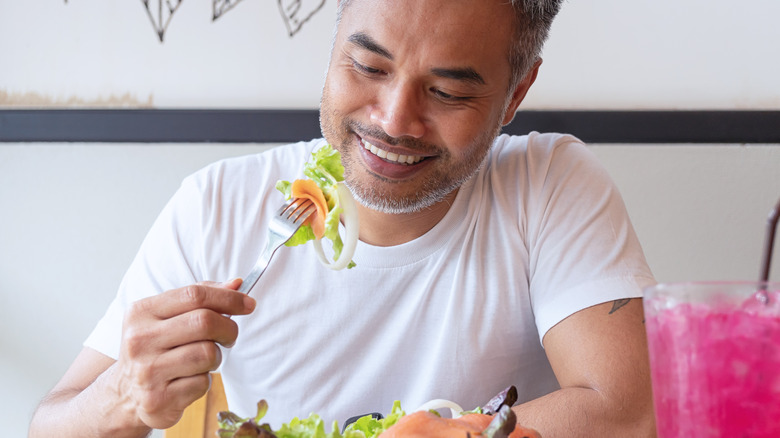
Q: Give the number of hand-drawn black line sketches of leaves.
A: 3